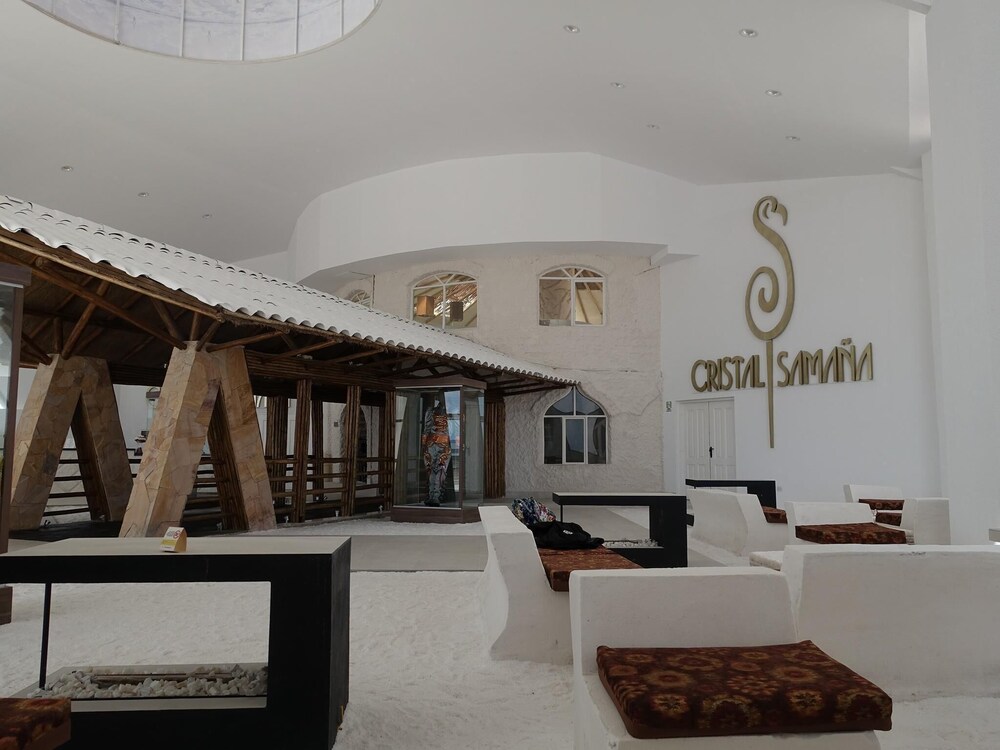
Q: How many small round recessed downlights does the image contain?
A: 9